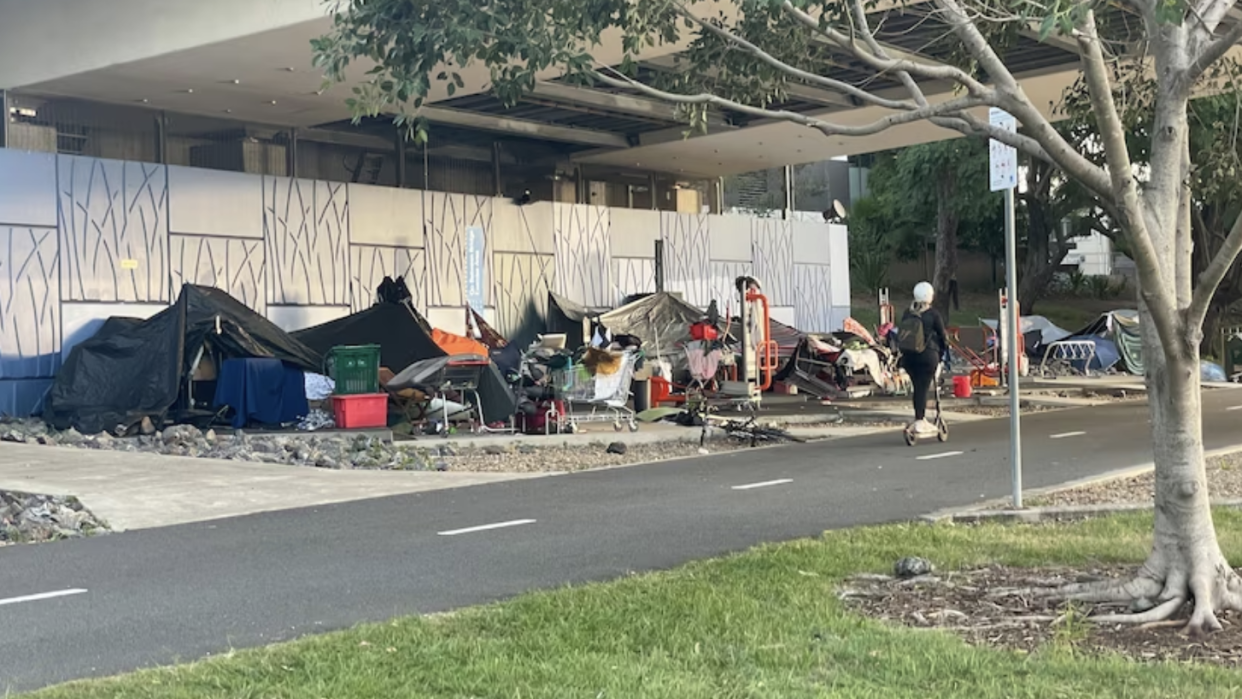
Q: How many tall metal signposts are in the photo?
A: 1